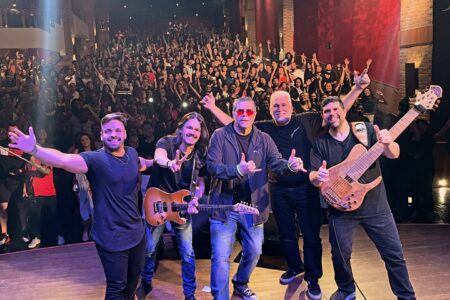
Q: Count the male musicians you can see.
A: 5